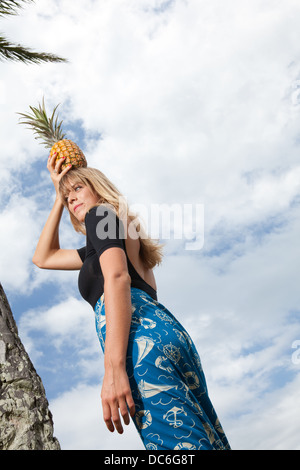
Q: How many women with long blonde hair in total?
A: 1